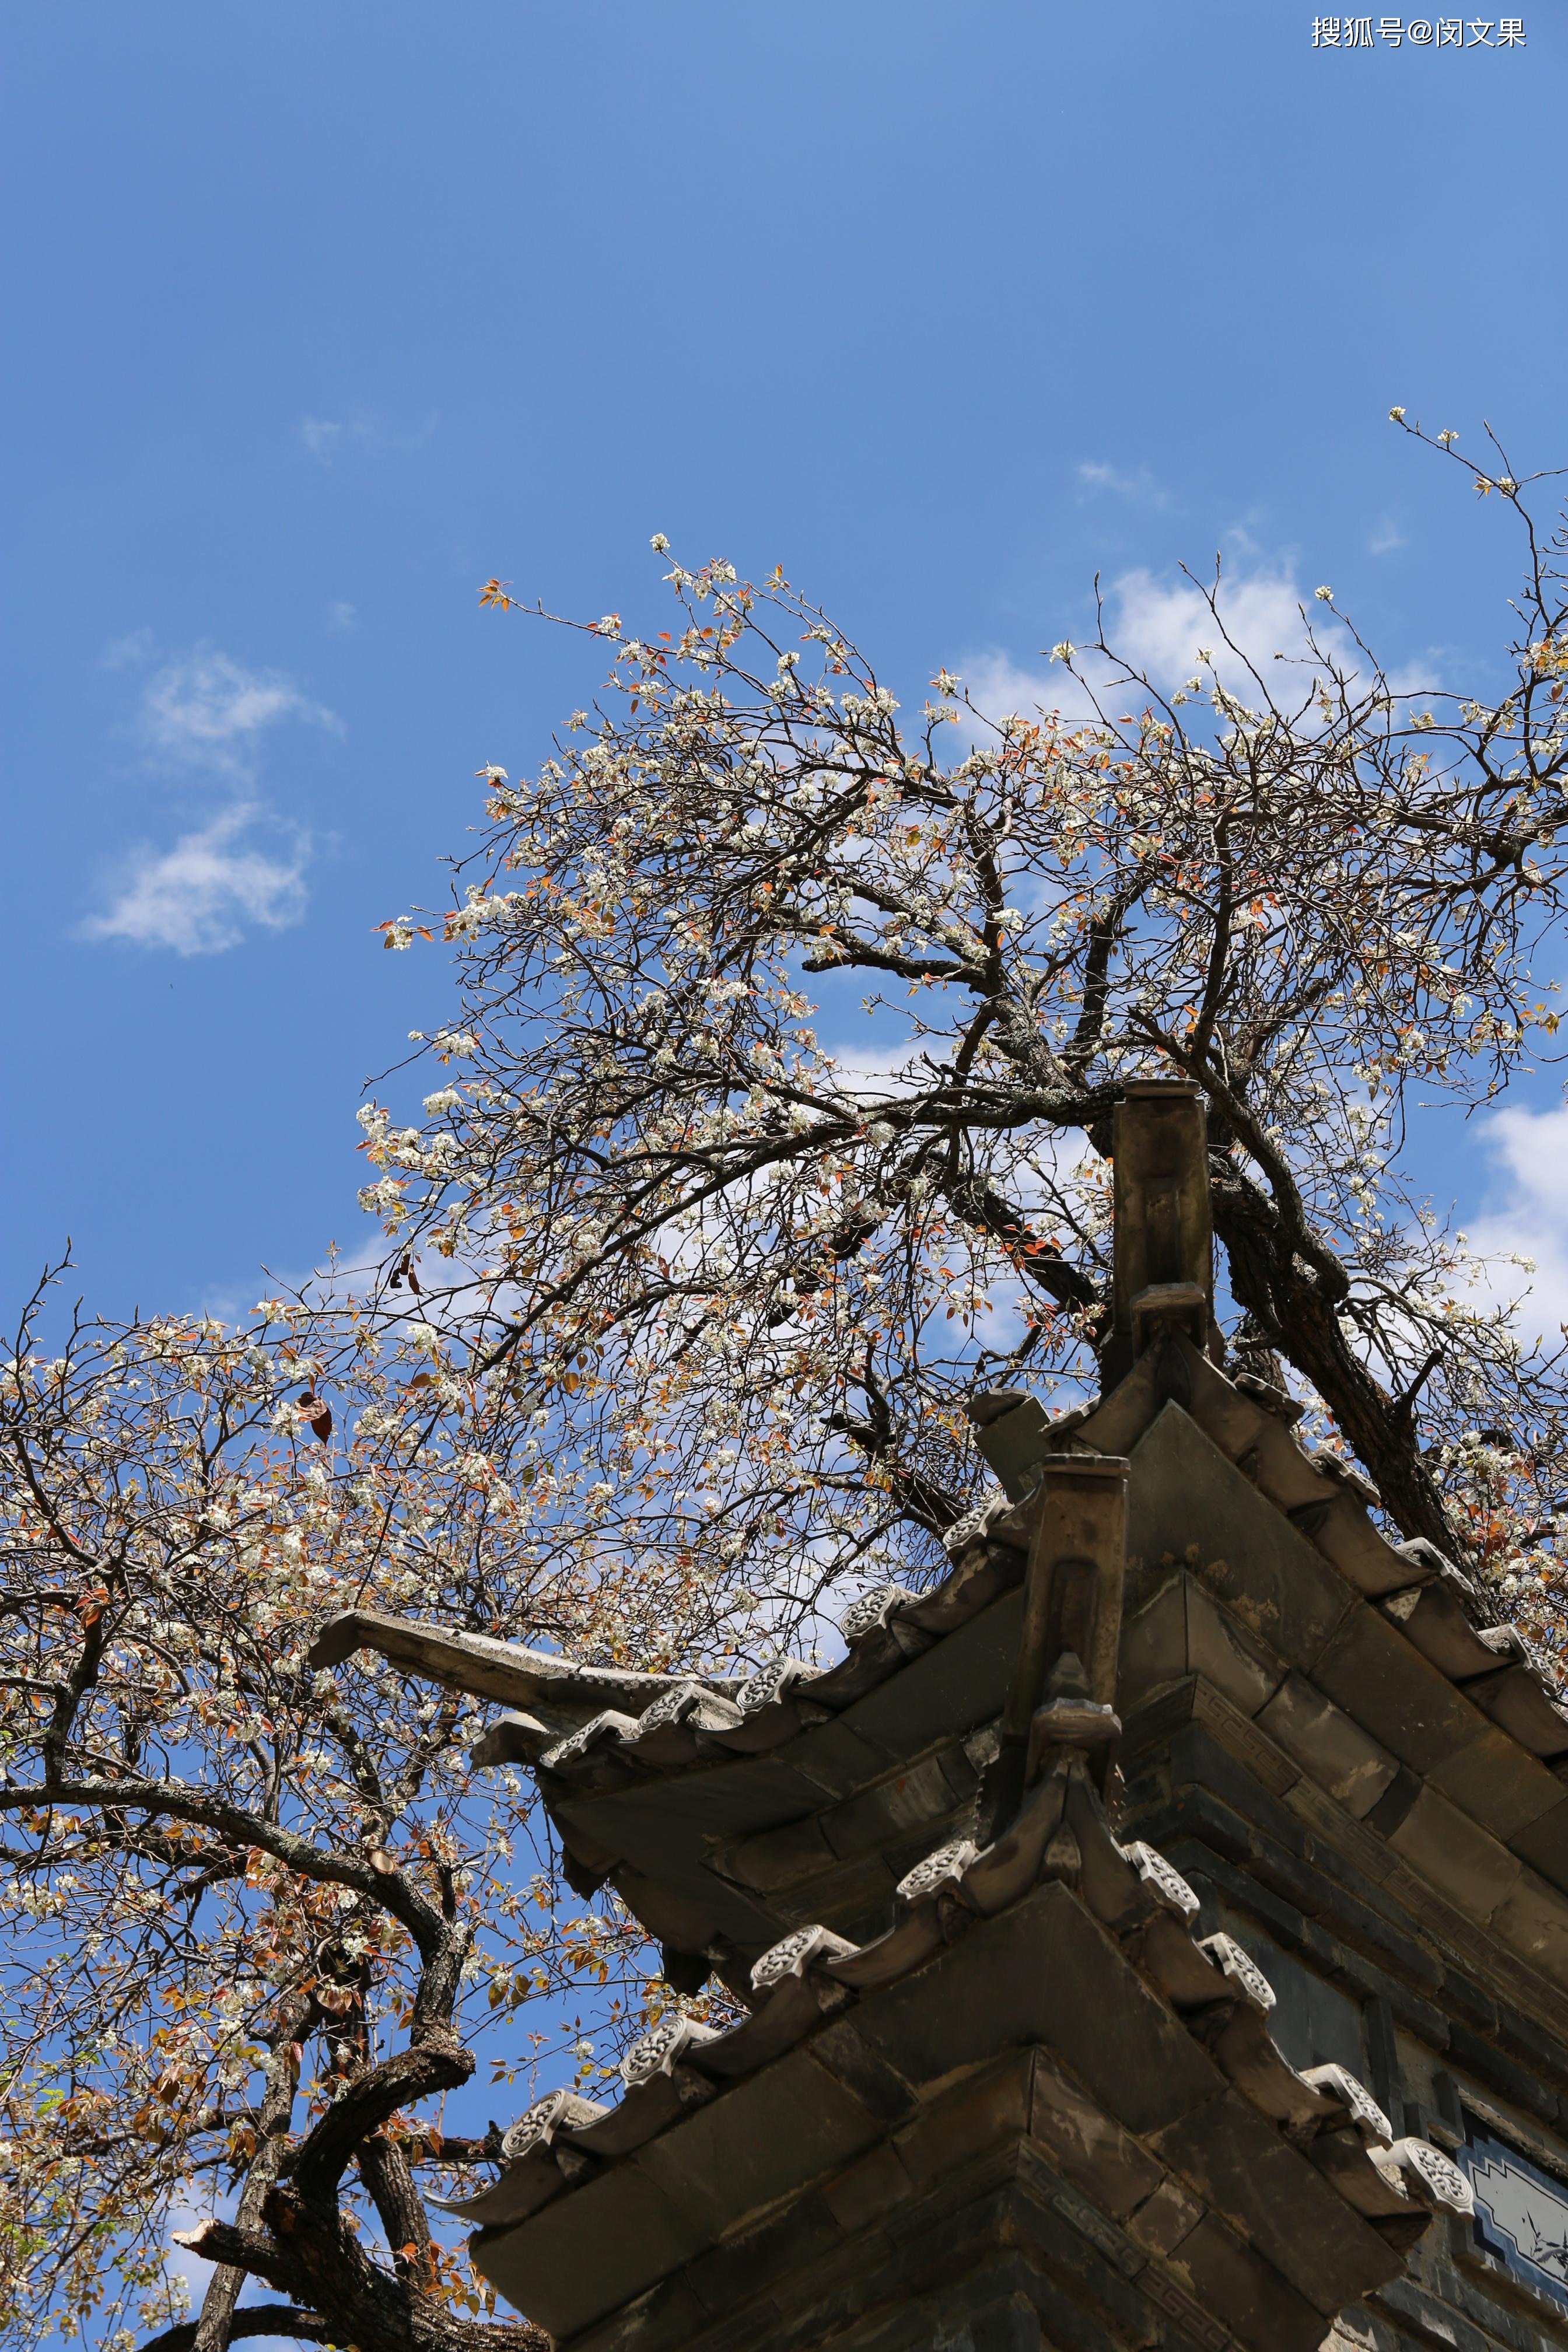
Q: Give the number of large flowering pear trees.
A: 2